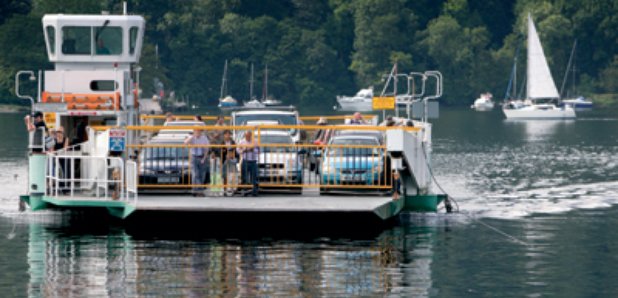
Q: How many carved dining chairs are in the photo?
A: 0